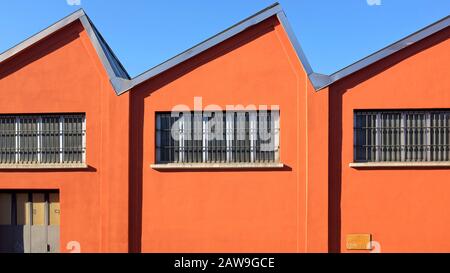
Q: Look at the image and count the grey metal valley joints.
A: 2